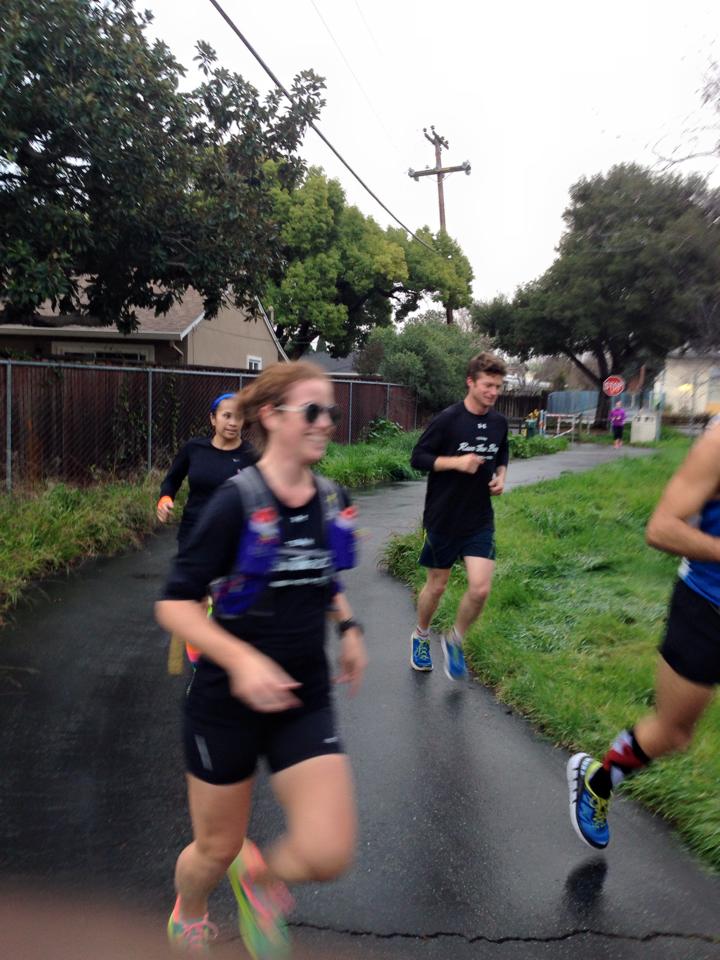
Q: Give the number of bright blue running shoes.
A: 3